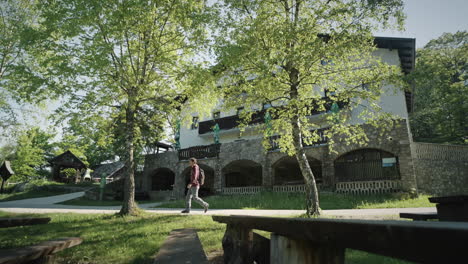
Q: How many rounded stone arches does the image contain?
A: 5